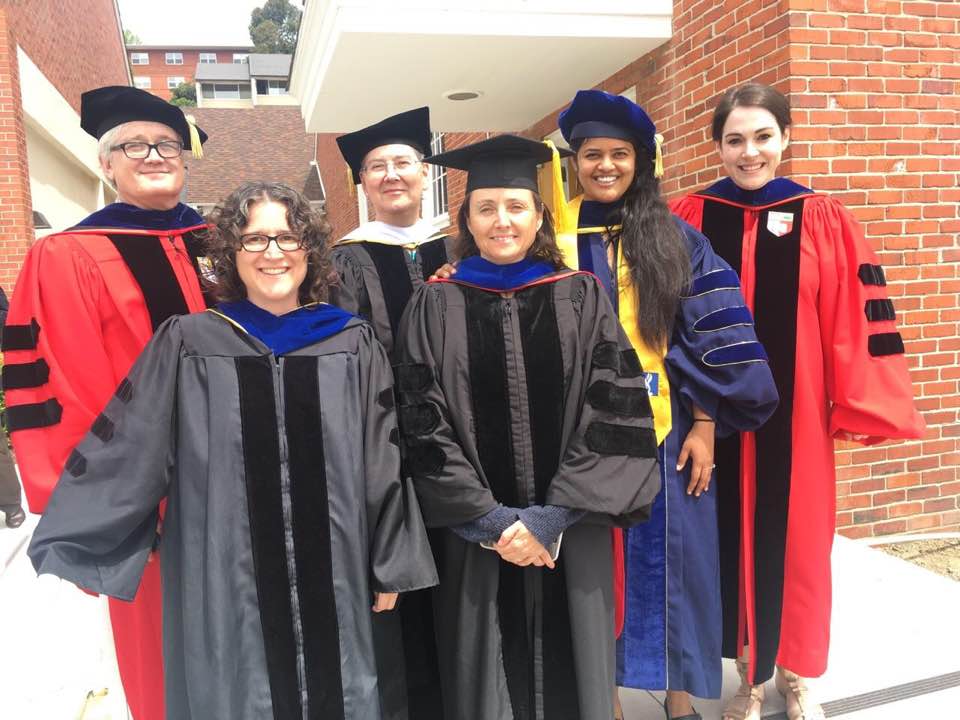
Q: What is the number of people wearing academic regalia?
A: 6